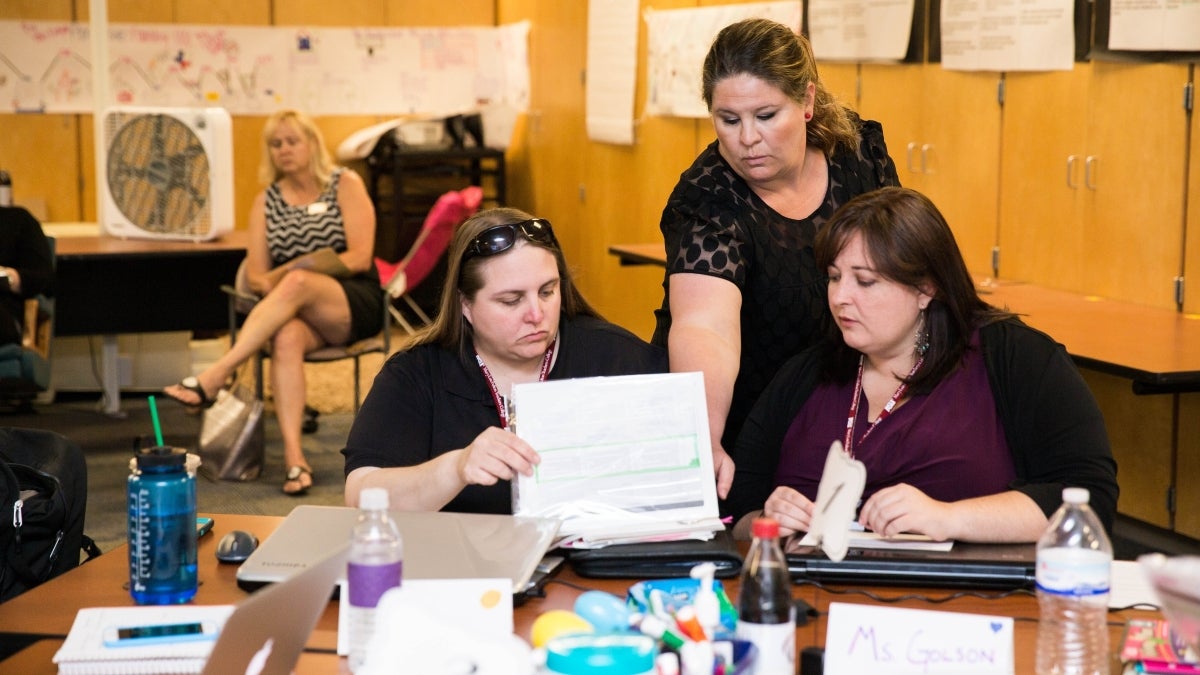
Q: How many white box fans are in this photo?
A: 1